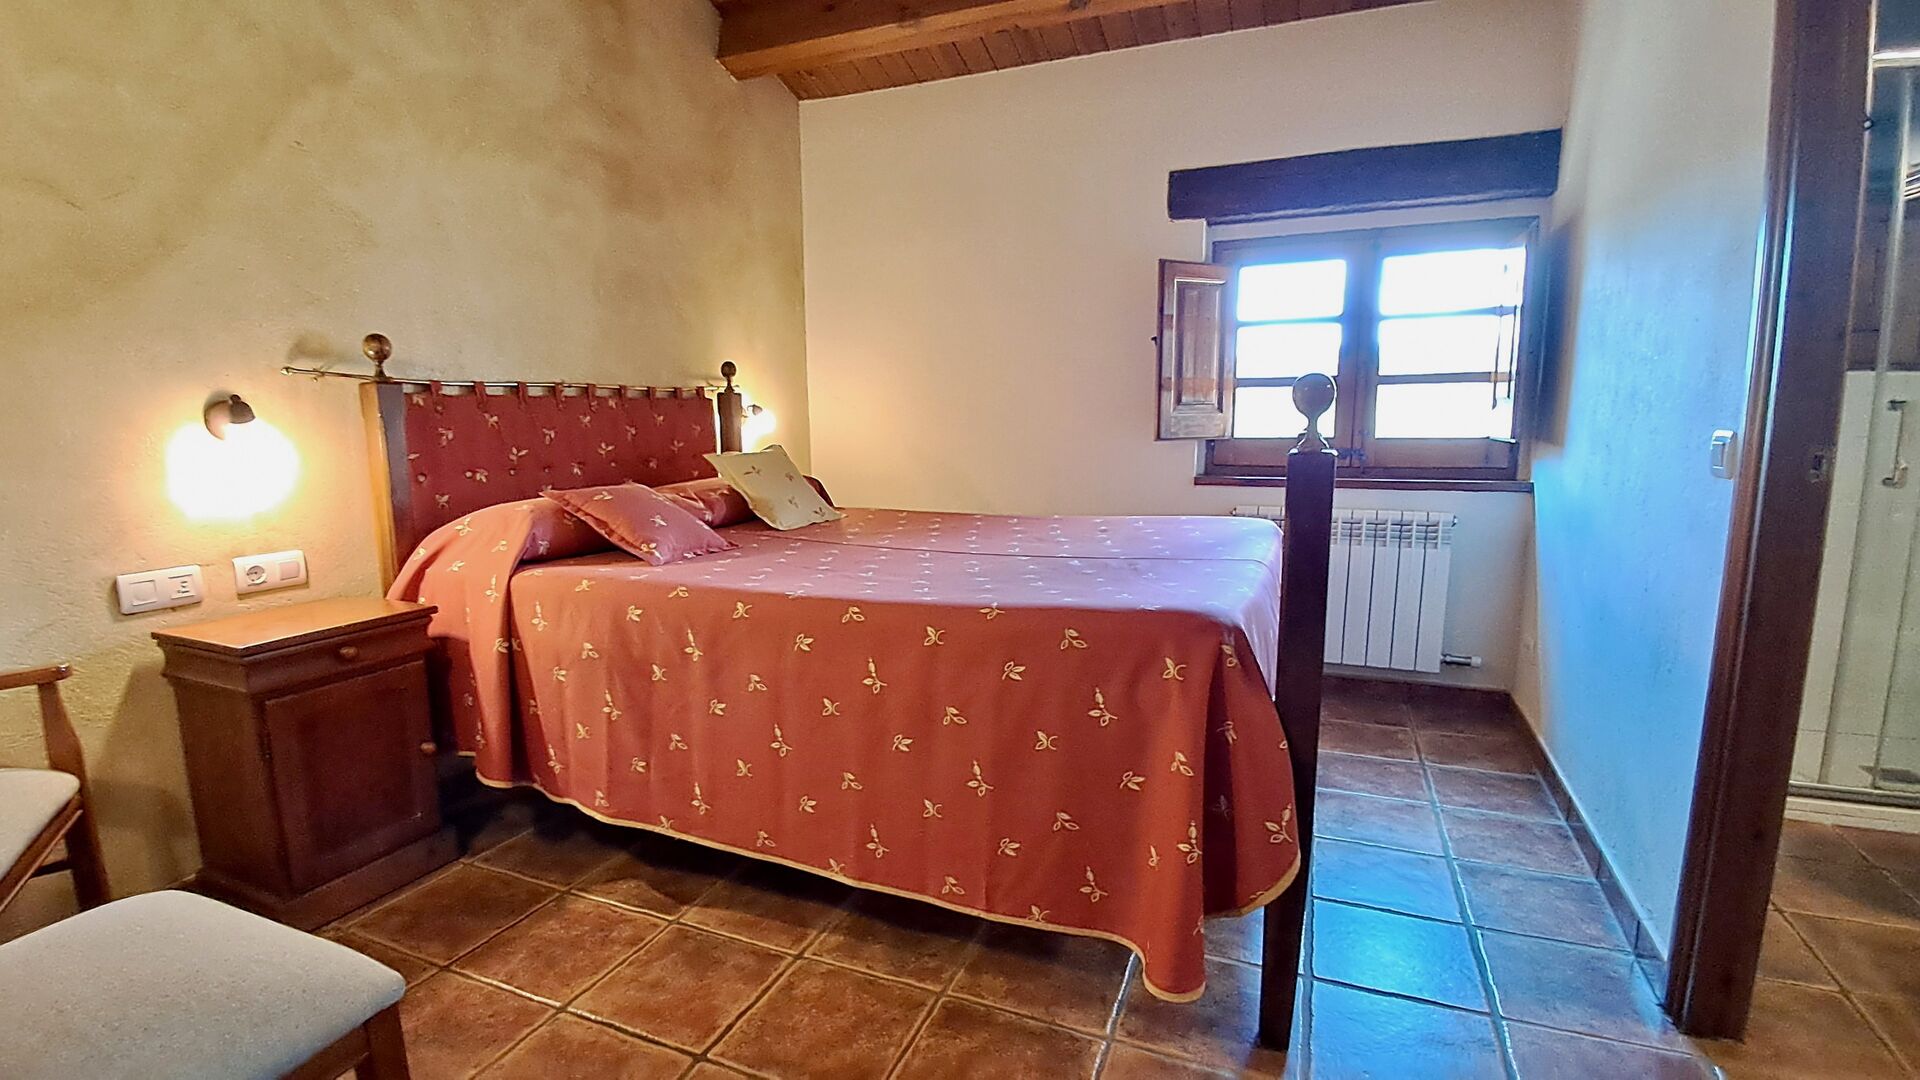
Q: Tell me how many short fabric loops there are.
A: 9